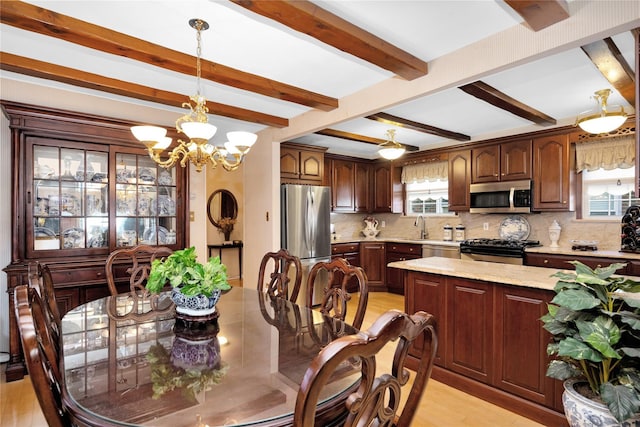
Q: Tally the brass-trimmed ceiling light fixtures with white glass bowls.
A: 2